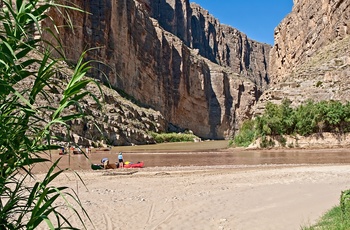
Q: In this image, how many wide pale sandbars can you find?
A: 1